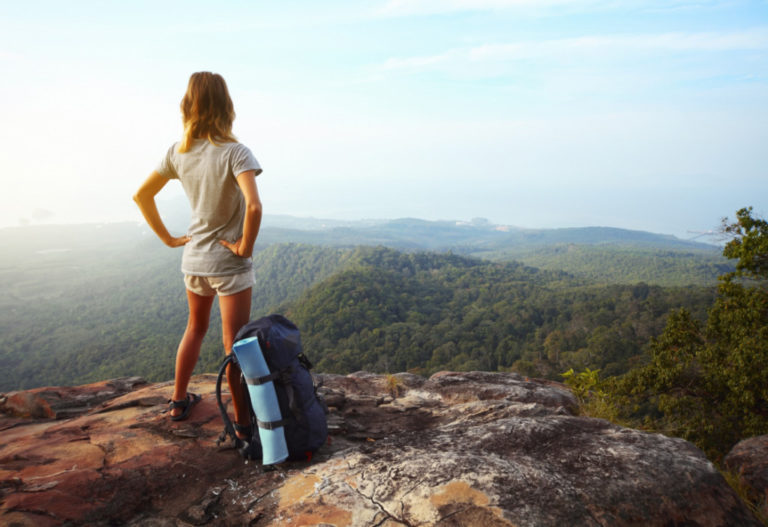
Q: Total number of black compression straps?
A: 2